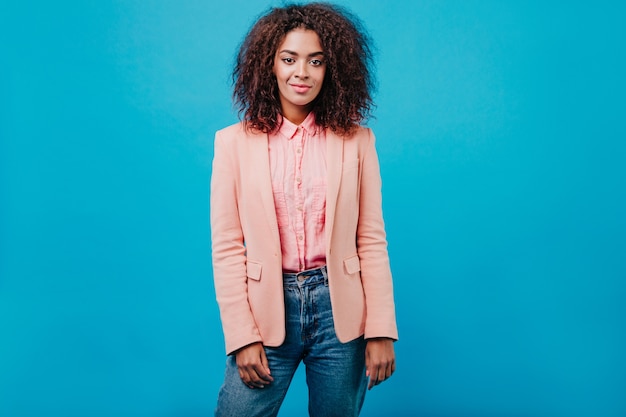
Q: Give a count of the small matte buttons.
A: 6